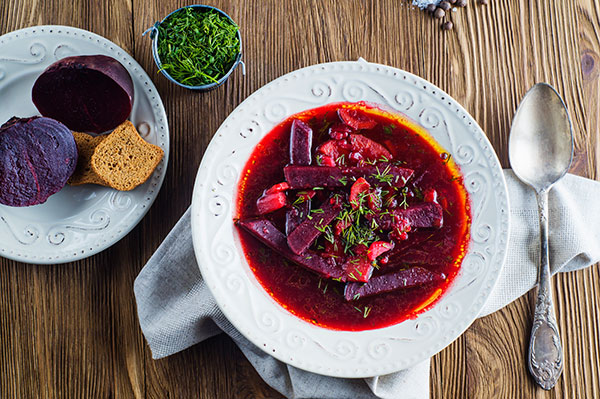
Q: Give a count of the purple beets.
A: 2